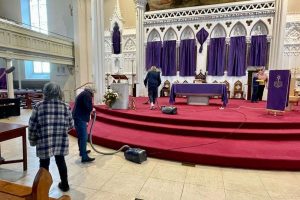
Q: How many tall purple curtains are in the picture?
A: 6